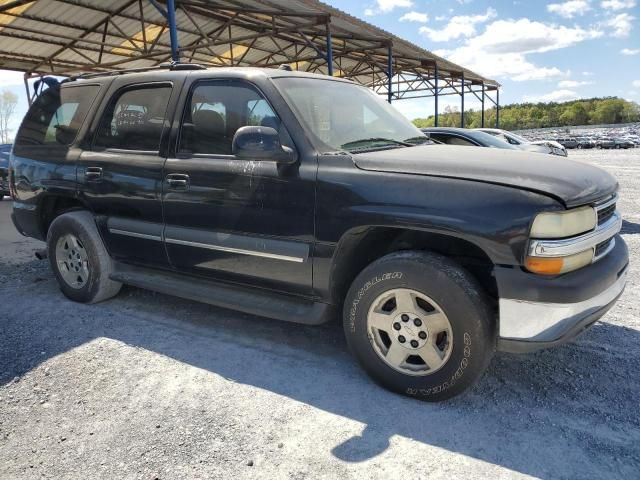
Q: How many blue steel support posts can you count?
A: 7